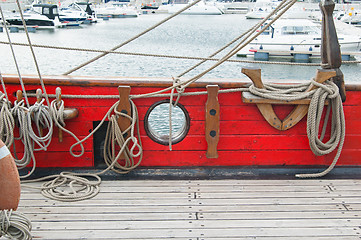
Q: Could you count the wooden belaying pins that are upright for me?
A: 3